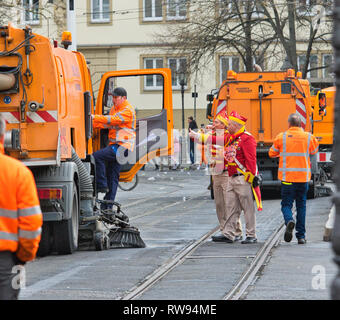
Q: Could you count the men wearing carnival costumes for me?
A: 2